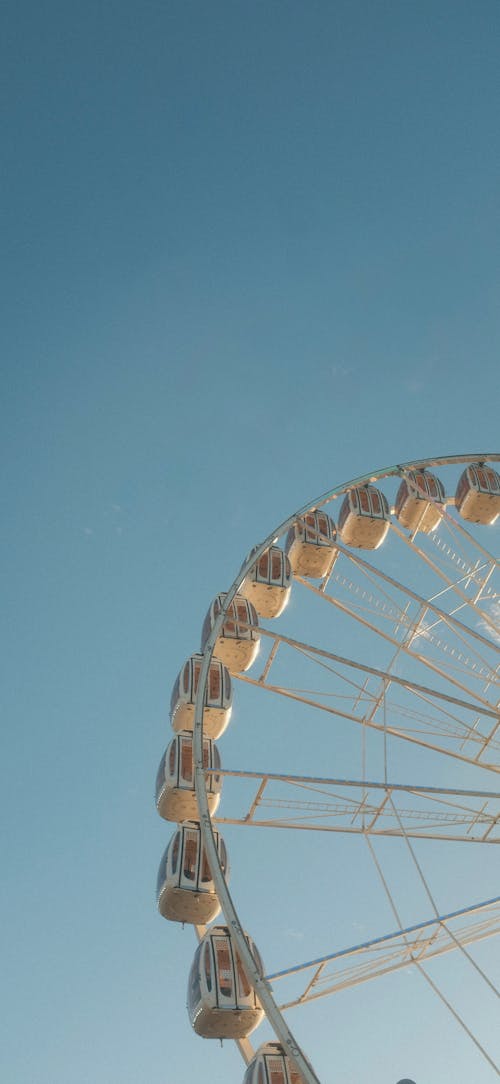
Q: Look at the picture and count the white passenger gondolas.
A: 11